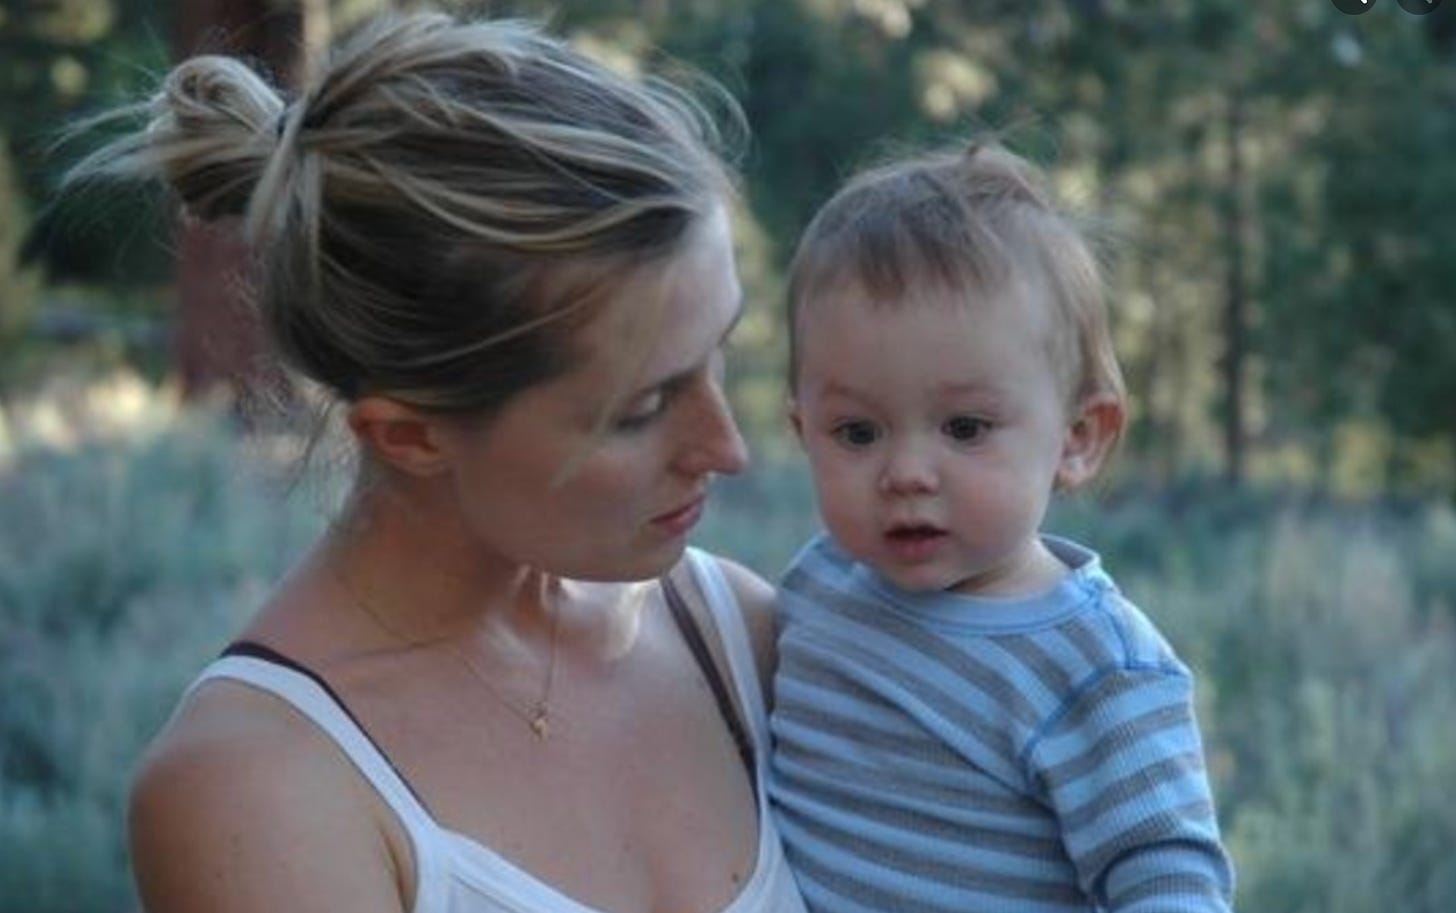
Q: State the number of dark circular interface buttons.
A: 2